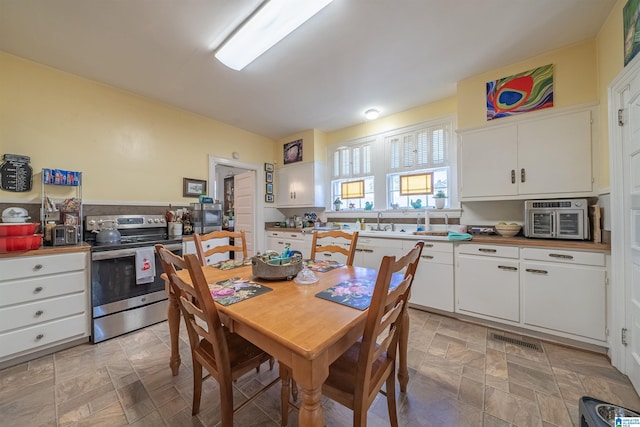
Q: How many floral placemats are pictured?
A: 4